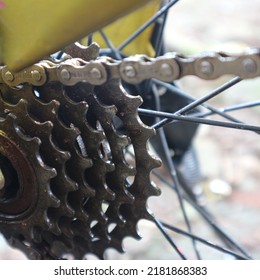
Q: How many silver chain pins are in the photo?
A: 8